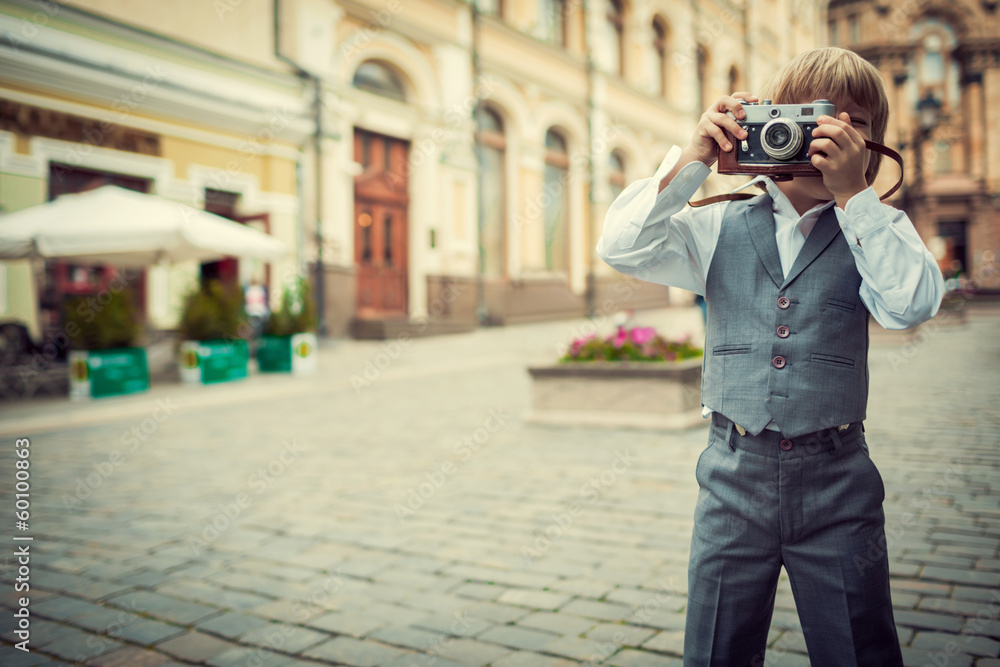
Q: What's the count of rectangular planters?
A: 4